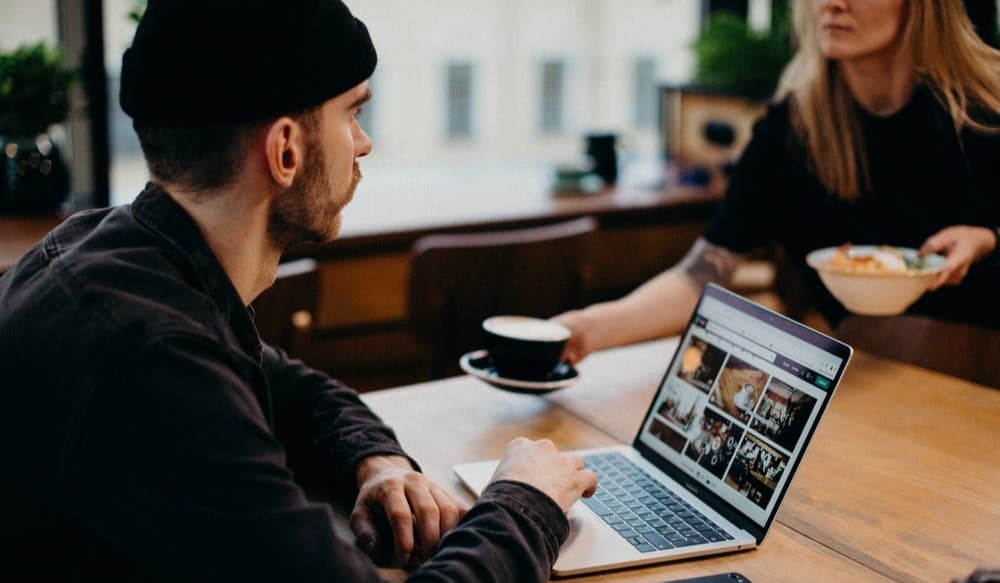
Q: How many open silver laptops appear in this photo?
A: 1